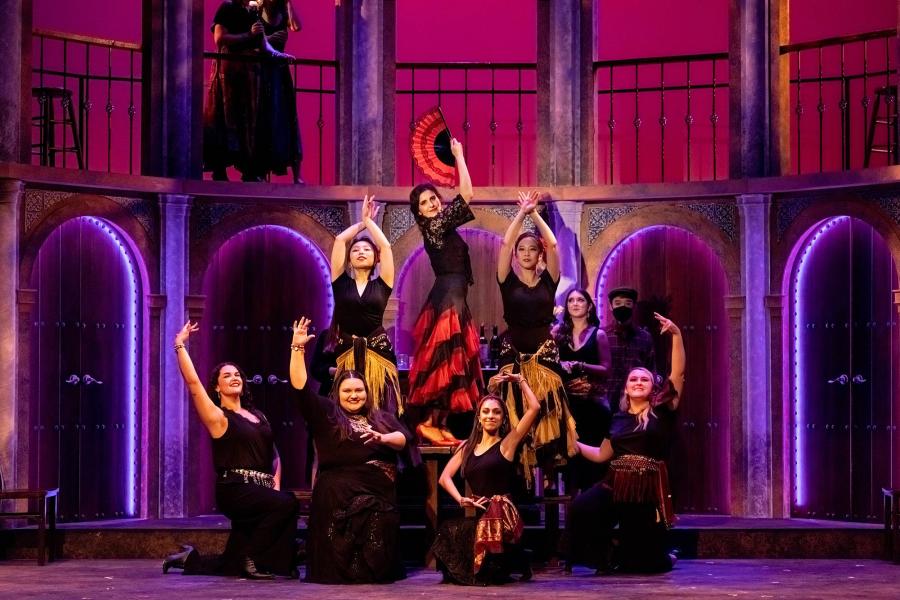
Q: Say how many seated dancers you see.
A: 4